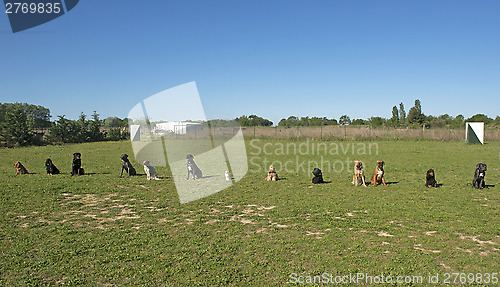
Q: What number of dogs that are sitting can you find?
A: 13